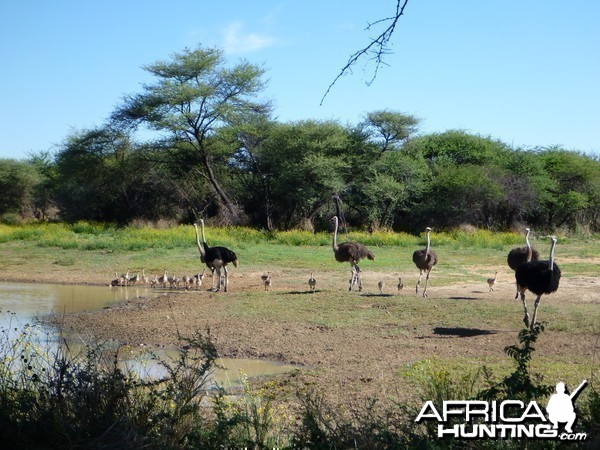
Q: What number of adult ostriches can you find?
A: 6